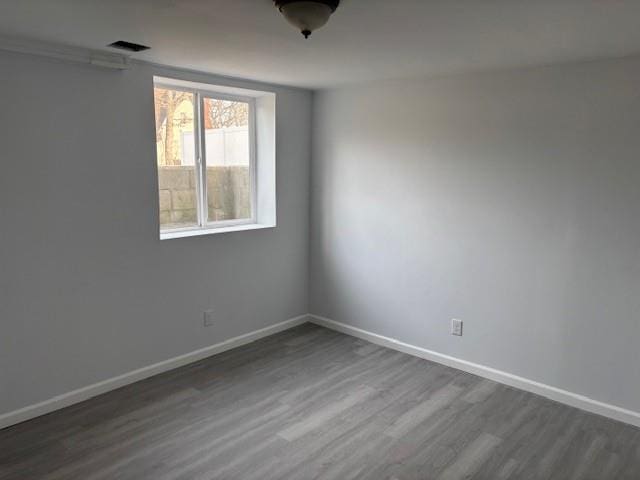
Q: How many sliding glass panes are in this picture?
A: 2